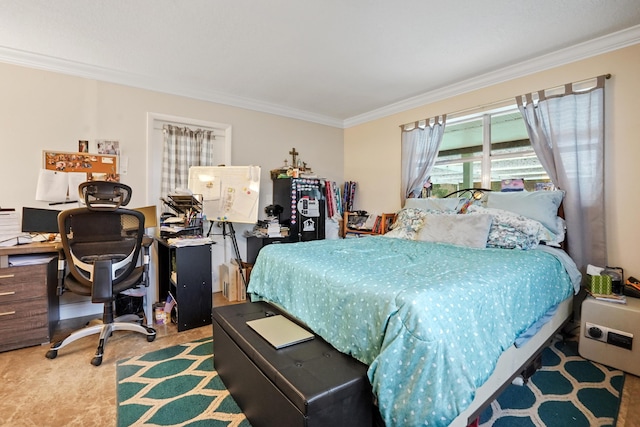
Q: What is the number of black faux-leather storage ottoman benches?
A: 1